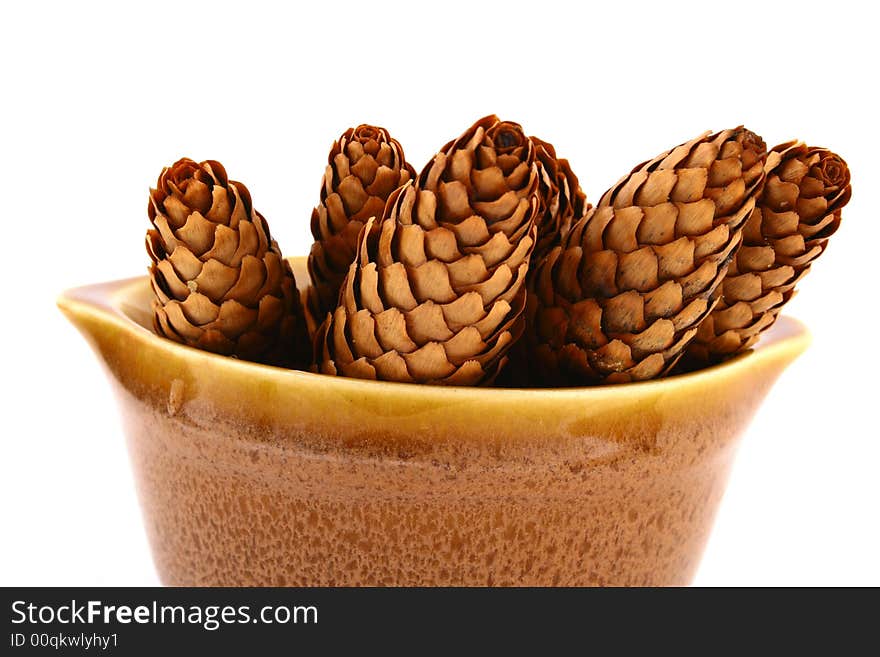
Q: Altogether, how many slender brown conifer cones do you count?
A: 6